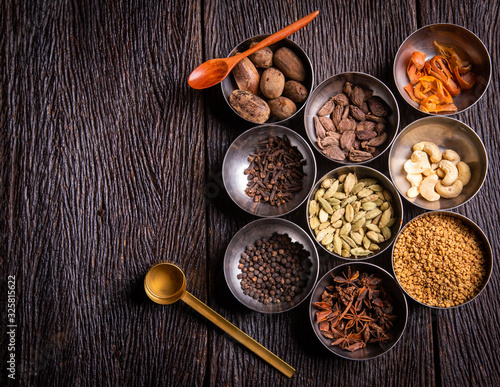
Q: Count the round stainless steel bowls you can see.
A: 9